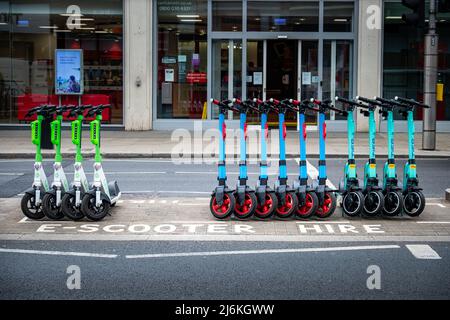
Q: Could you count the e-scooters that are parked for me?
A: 14